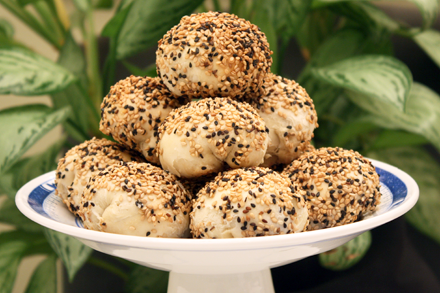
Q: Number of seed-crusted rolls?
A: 8